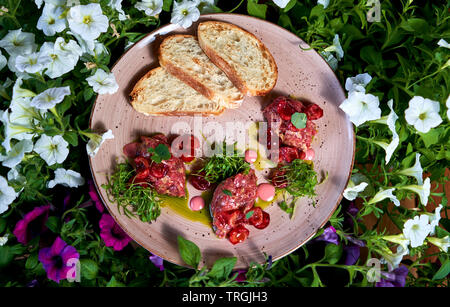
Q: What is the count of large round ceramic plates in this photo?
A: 1